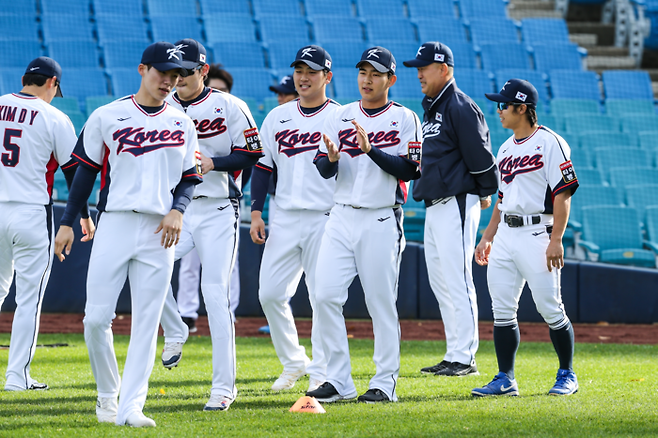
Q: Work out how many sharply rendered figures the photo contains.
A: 7